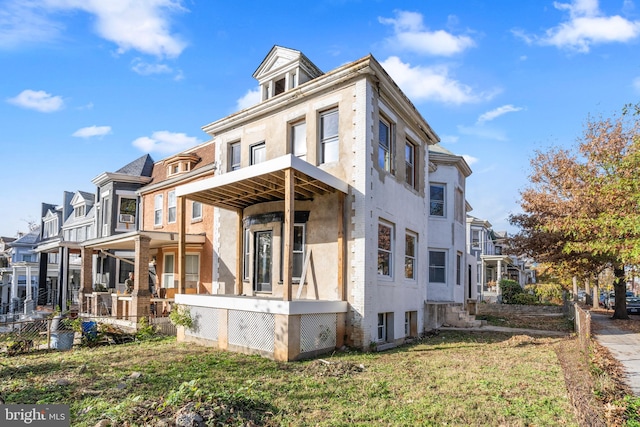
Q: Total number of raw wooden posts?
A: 4